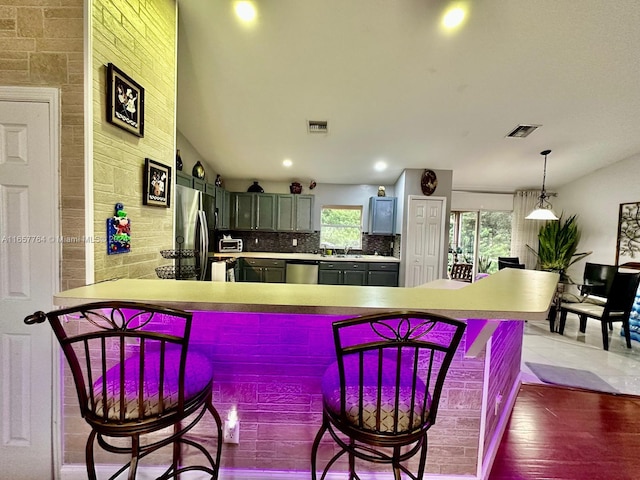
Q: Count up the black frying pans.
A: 0